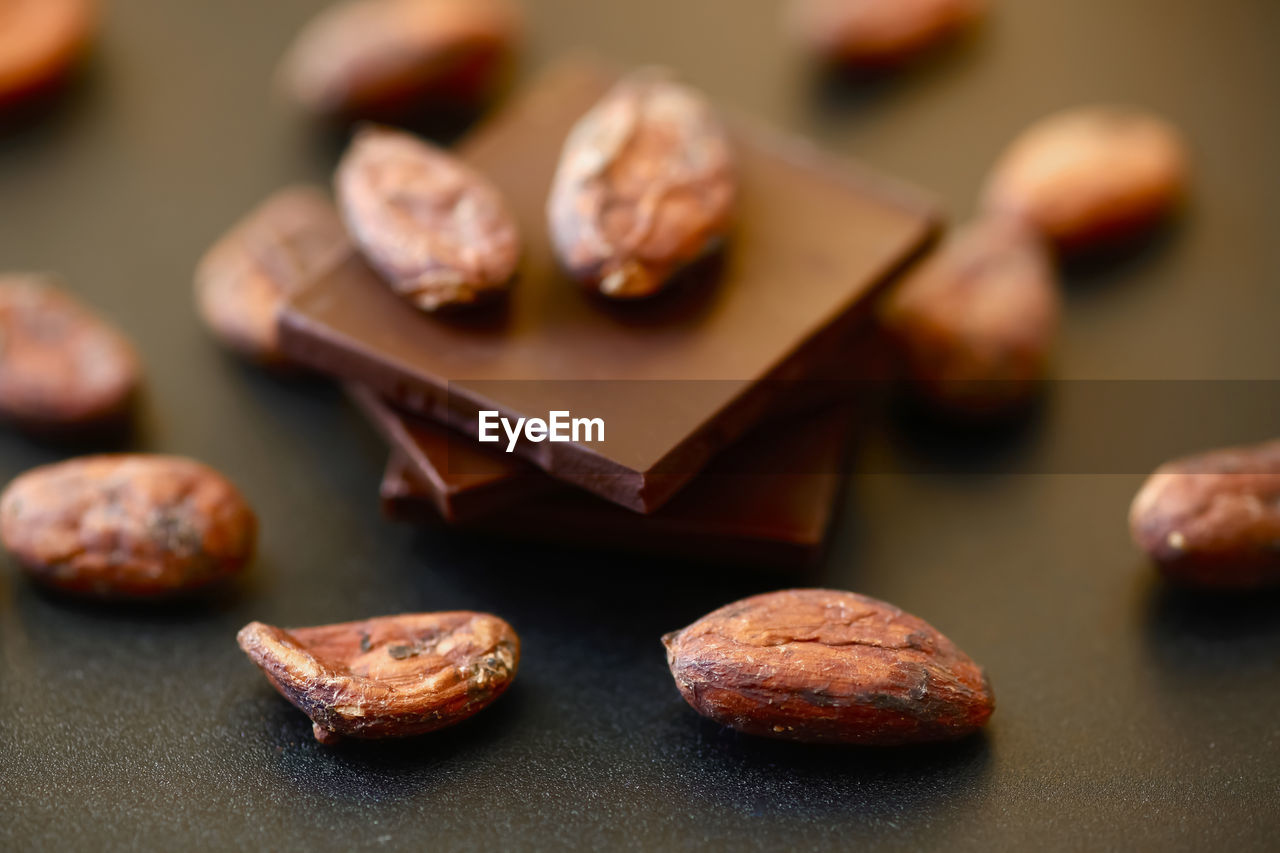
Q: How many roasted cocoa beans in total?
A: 13